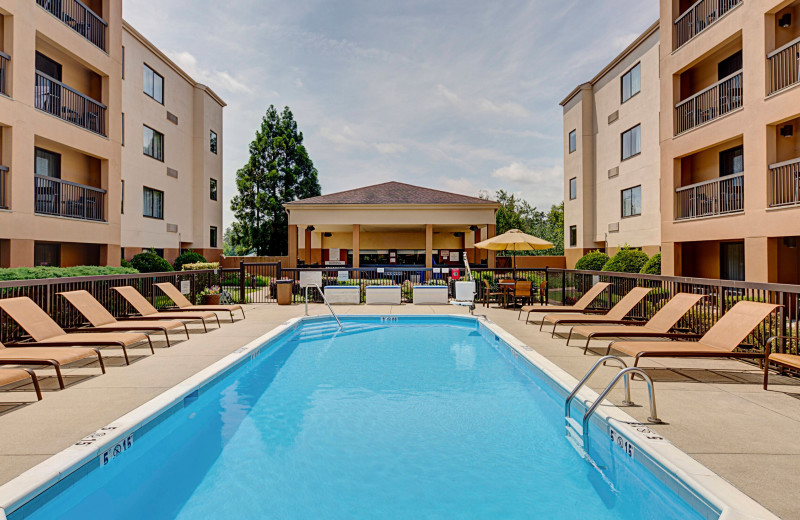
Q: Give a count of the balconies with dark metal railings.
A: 10